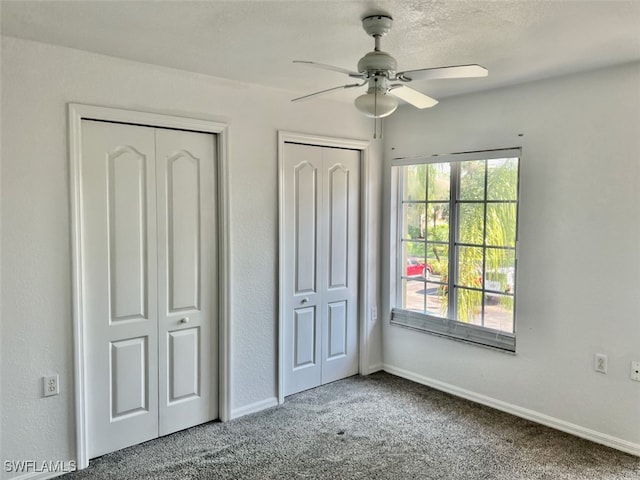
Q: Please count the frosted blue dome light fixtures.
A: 0